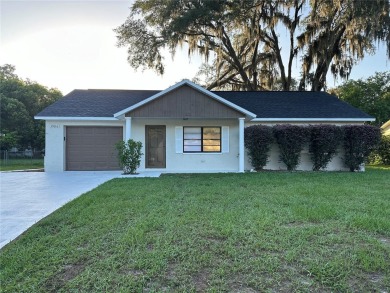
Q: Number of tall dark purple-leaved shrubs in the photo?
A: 4